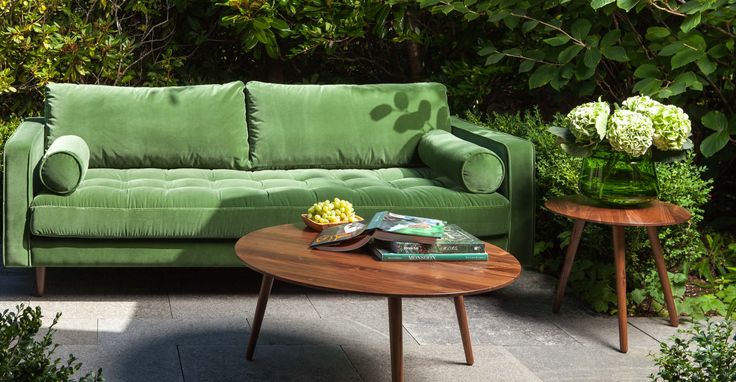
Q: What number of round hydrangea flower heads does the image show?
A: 4